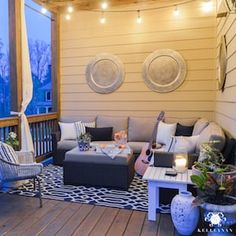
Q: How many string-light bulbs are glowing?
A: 8